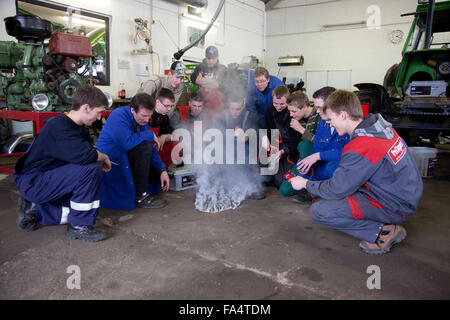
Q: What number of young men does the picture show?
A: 12